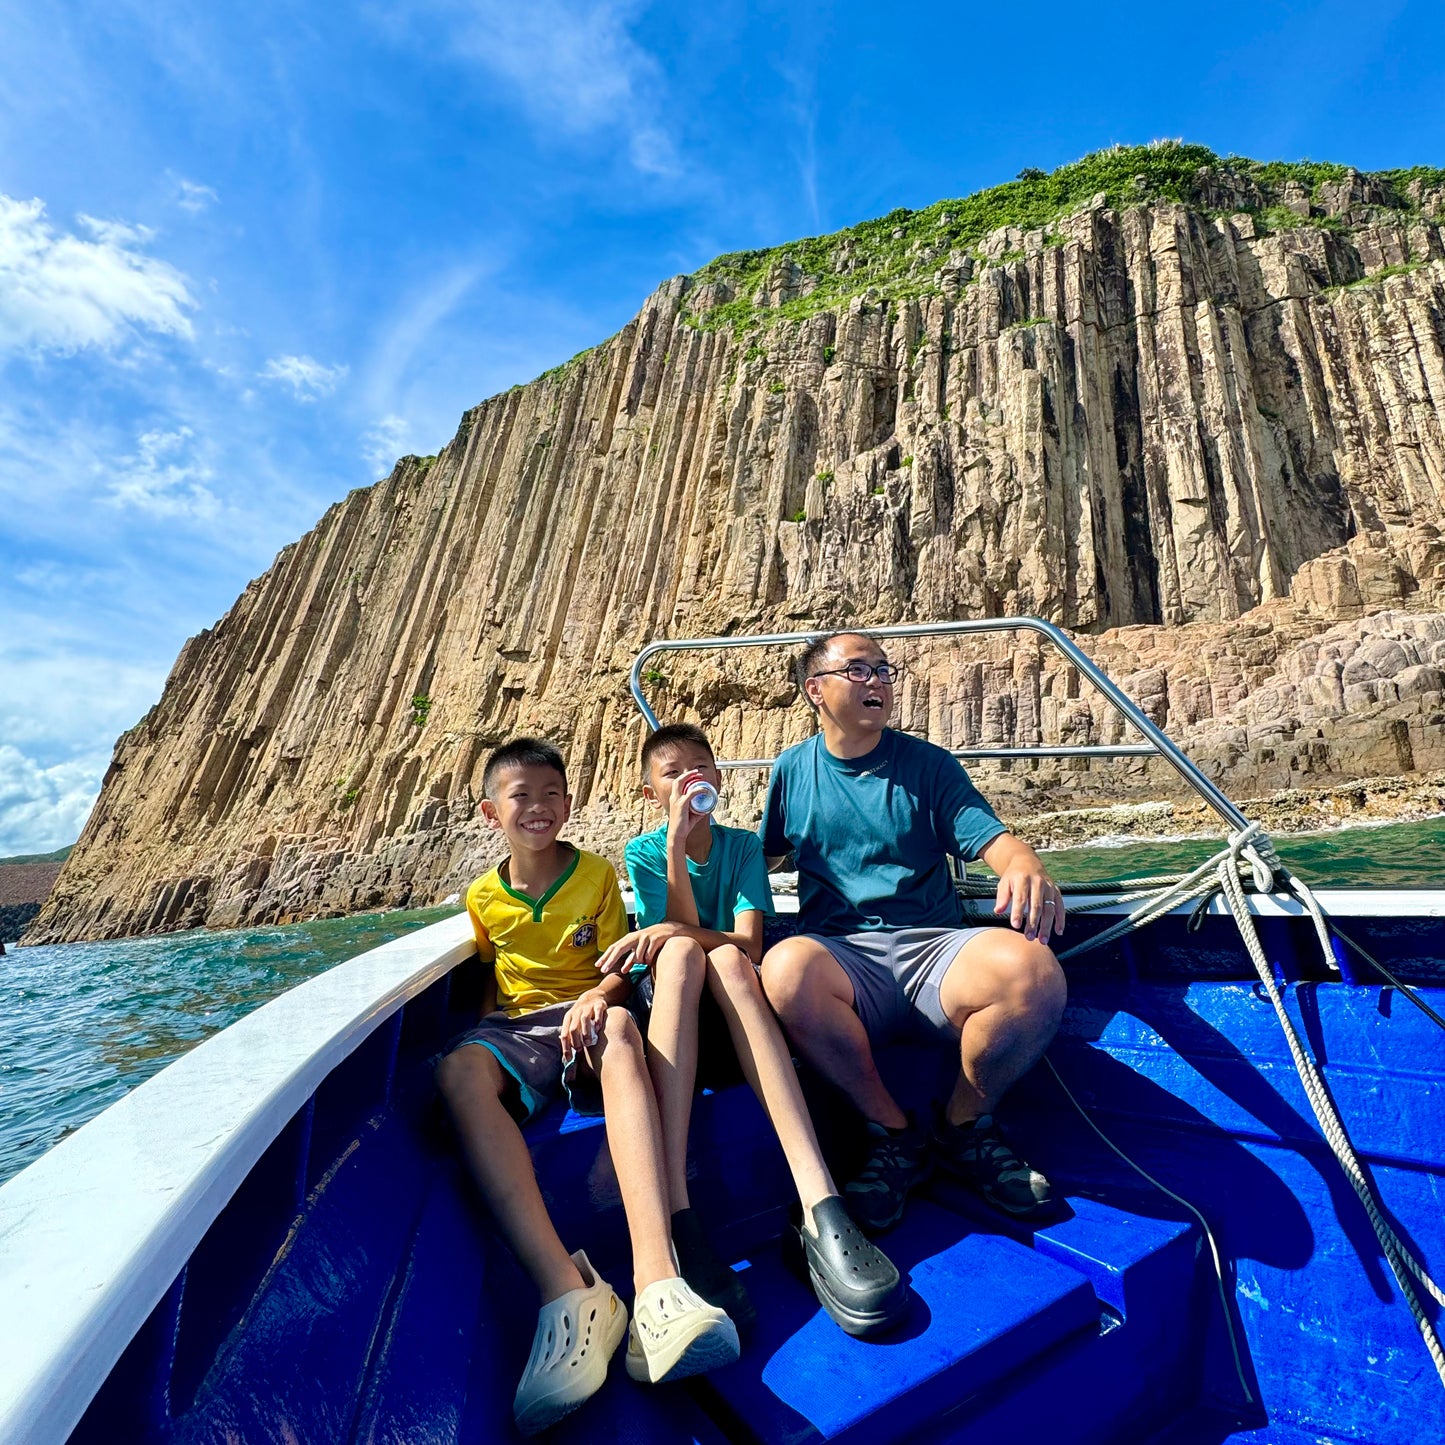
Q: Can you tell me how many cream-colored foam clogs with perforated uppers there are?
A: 2